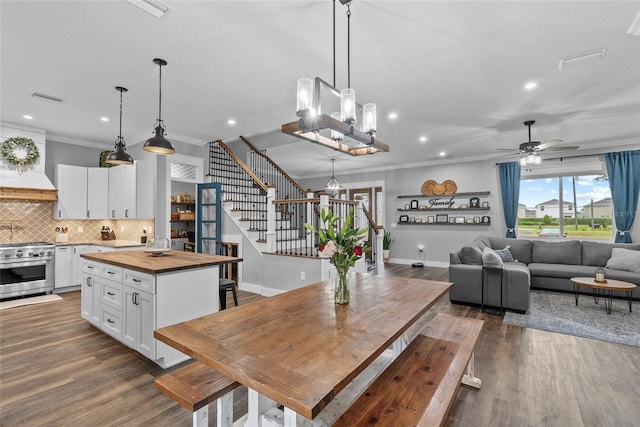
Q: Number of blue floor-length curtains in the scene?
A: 2